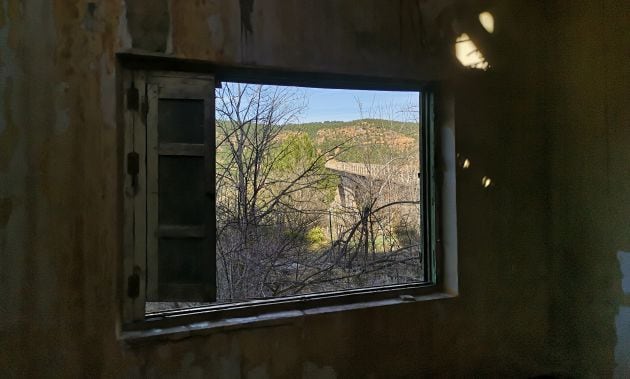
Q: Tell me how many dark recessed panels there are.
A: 3